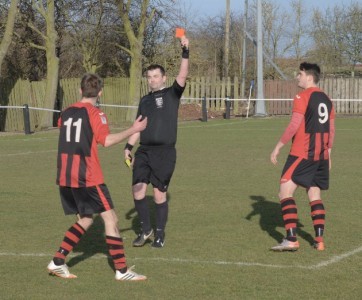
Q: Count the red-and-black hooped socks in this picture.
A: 4